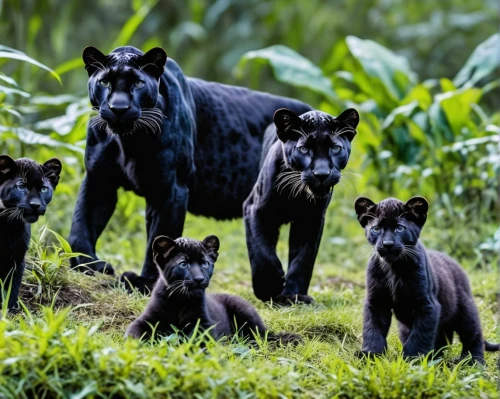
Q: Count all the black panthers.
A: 5